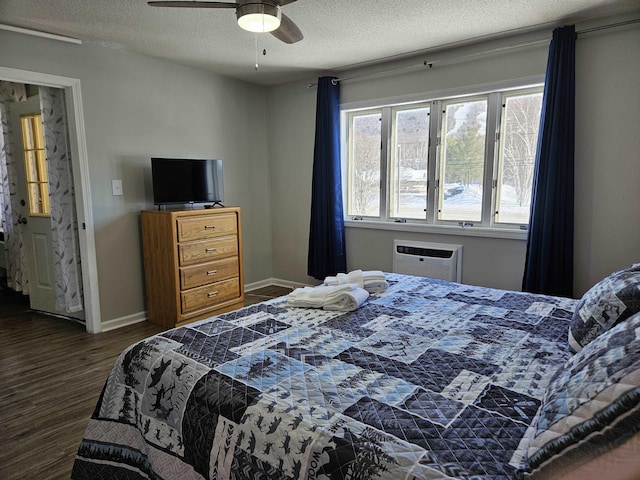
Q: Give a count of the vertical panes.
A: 4